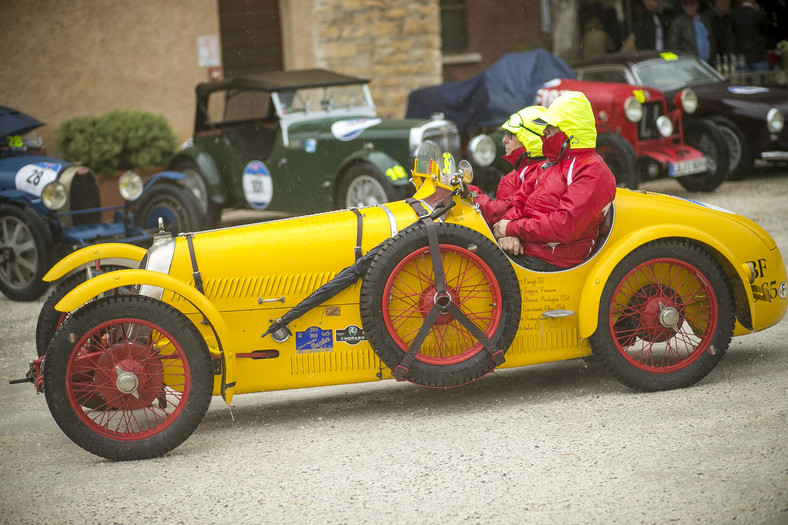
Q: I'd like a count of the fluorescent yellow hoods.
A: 2